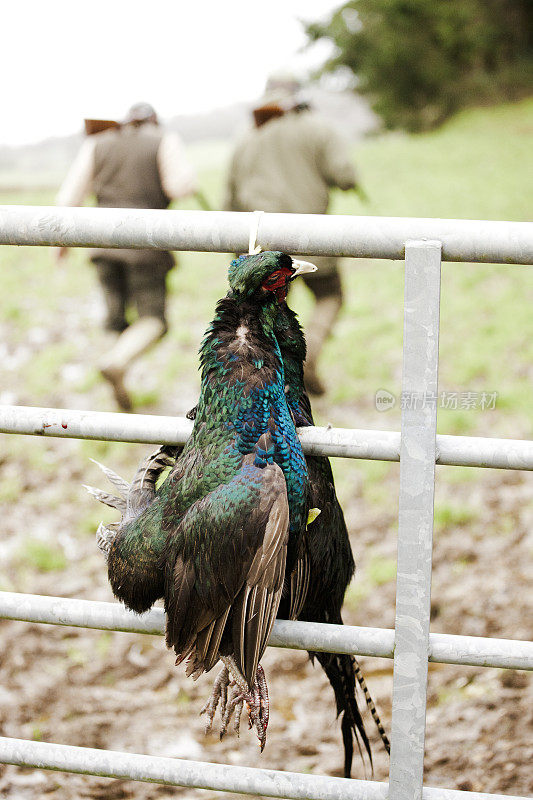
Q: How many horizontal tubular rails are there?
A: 4